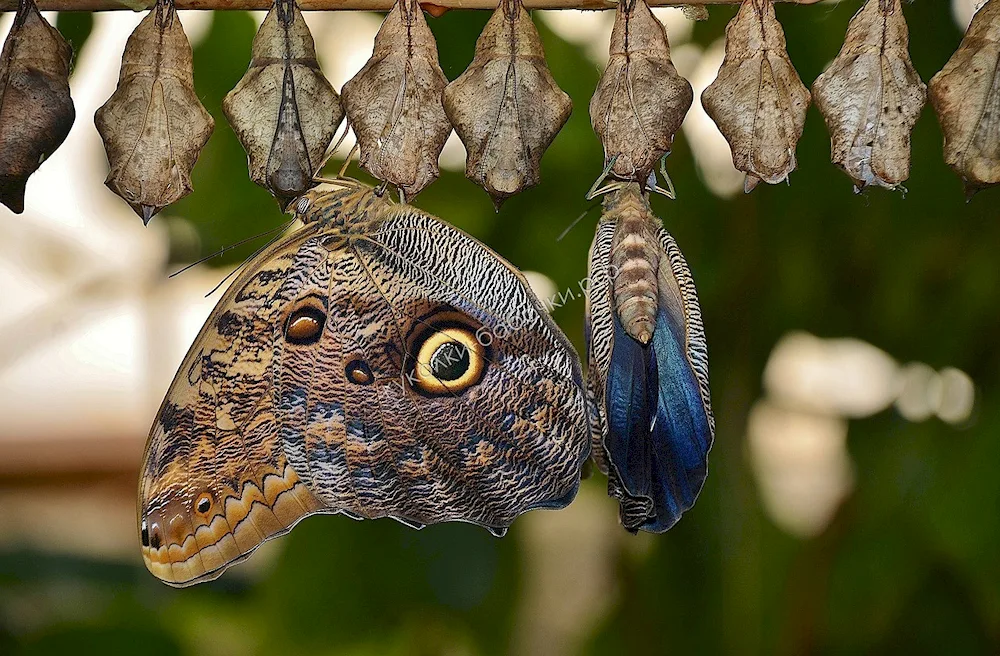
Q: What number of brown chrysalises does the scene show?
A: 9